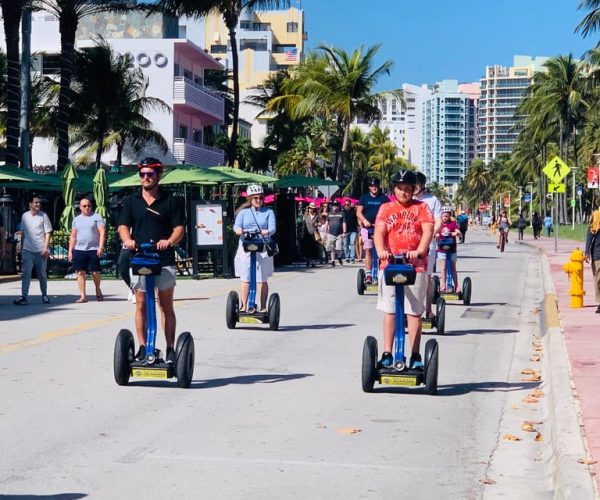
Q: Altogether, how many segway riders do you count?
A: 6